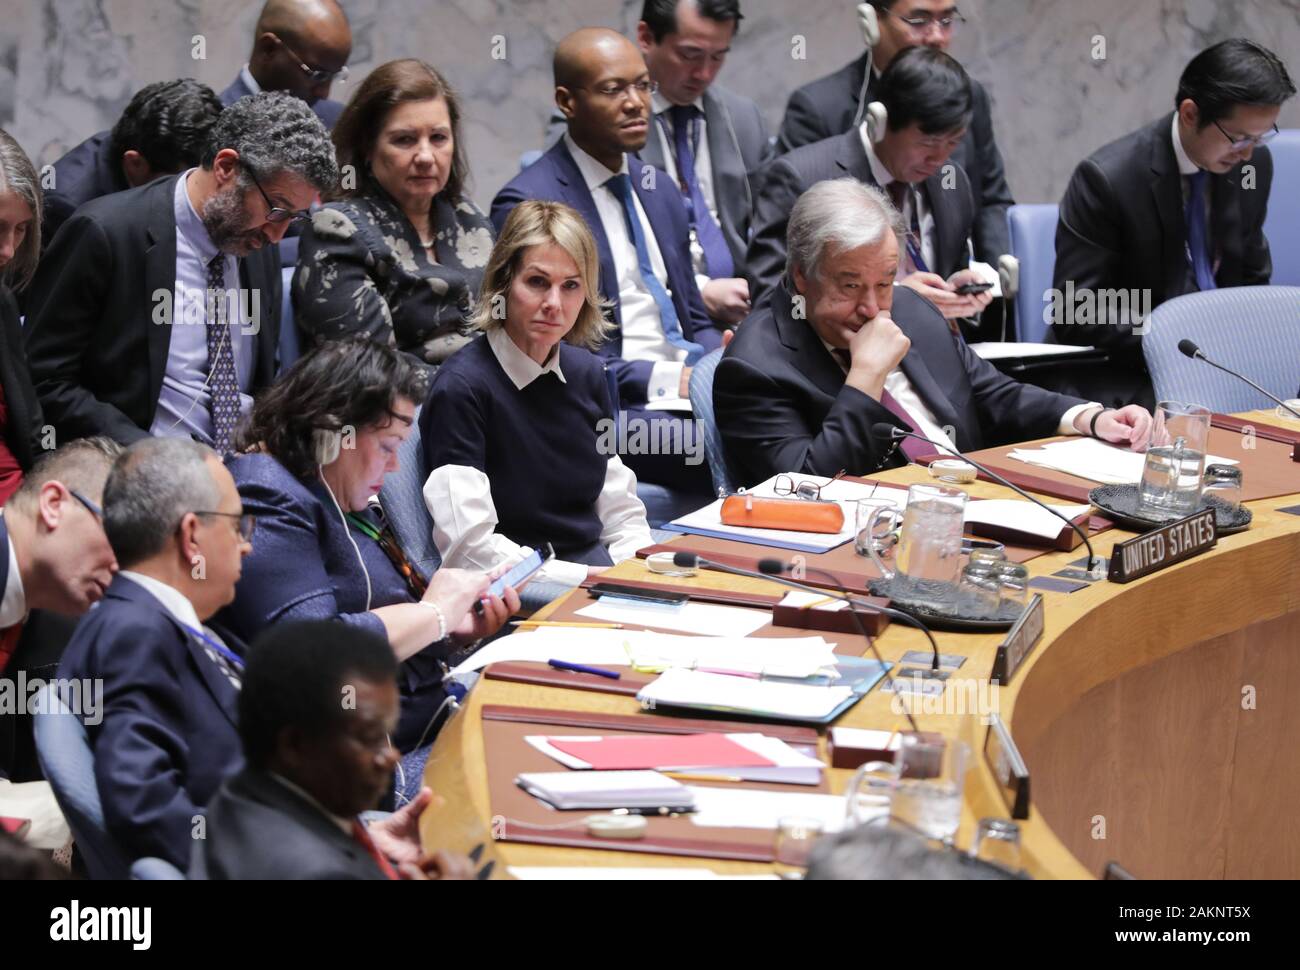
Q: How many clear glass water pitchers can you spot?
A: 3